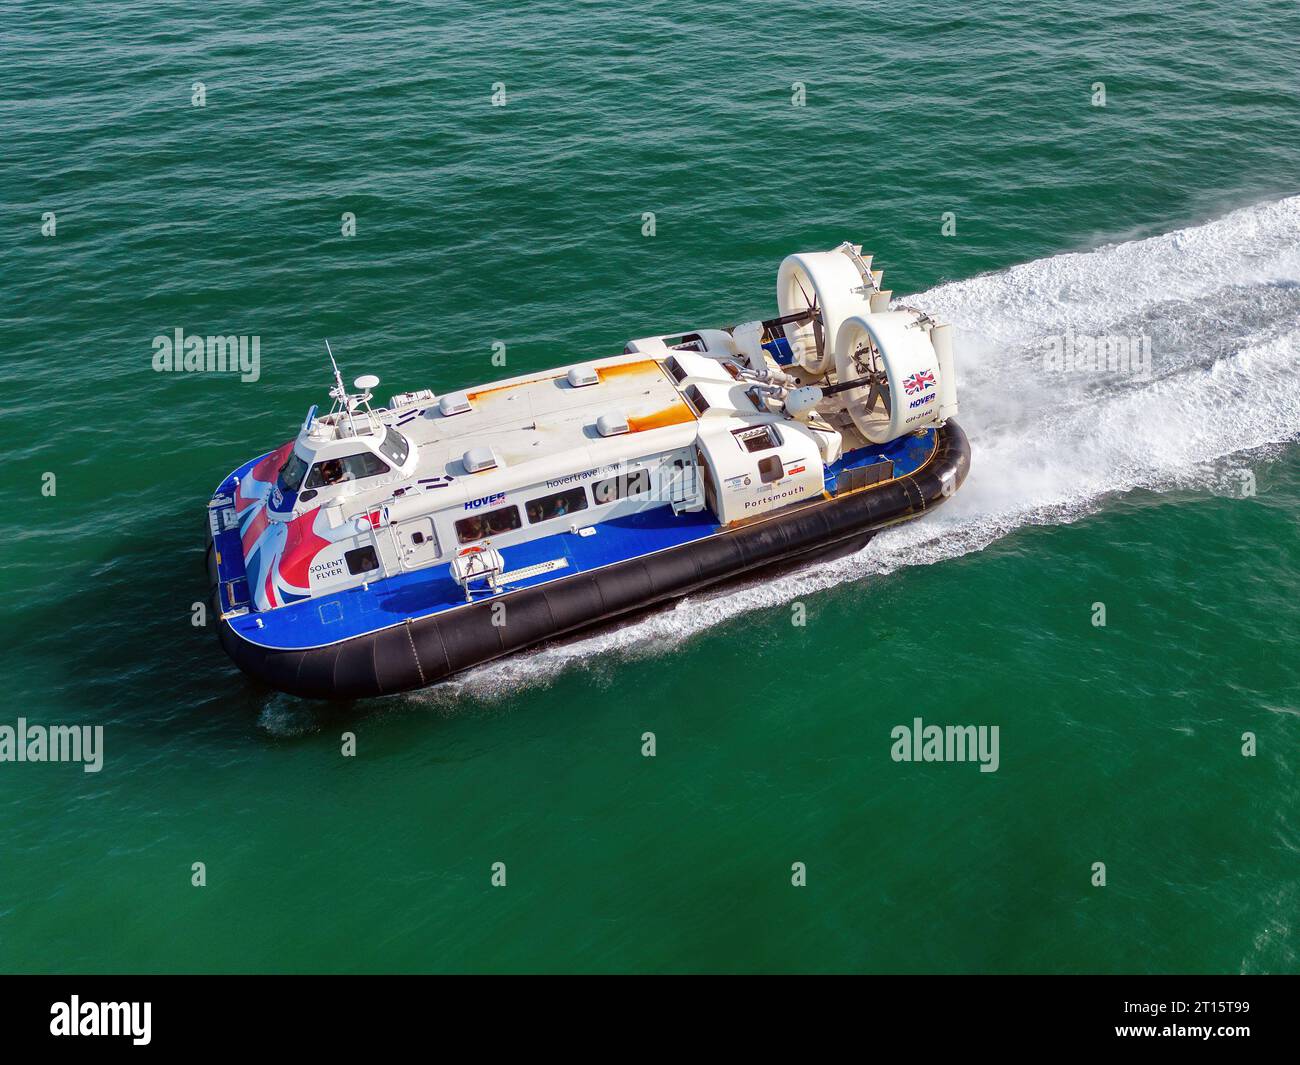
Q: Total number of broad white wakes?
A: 2